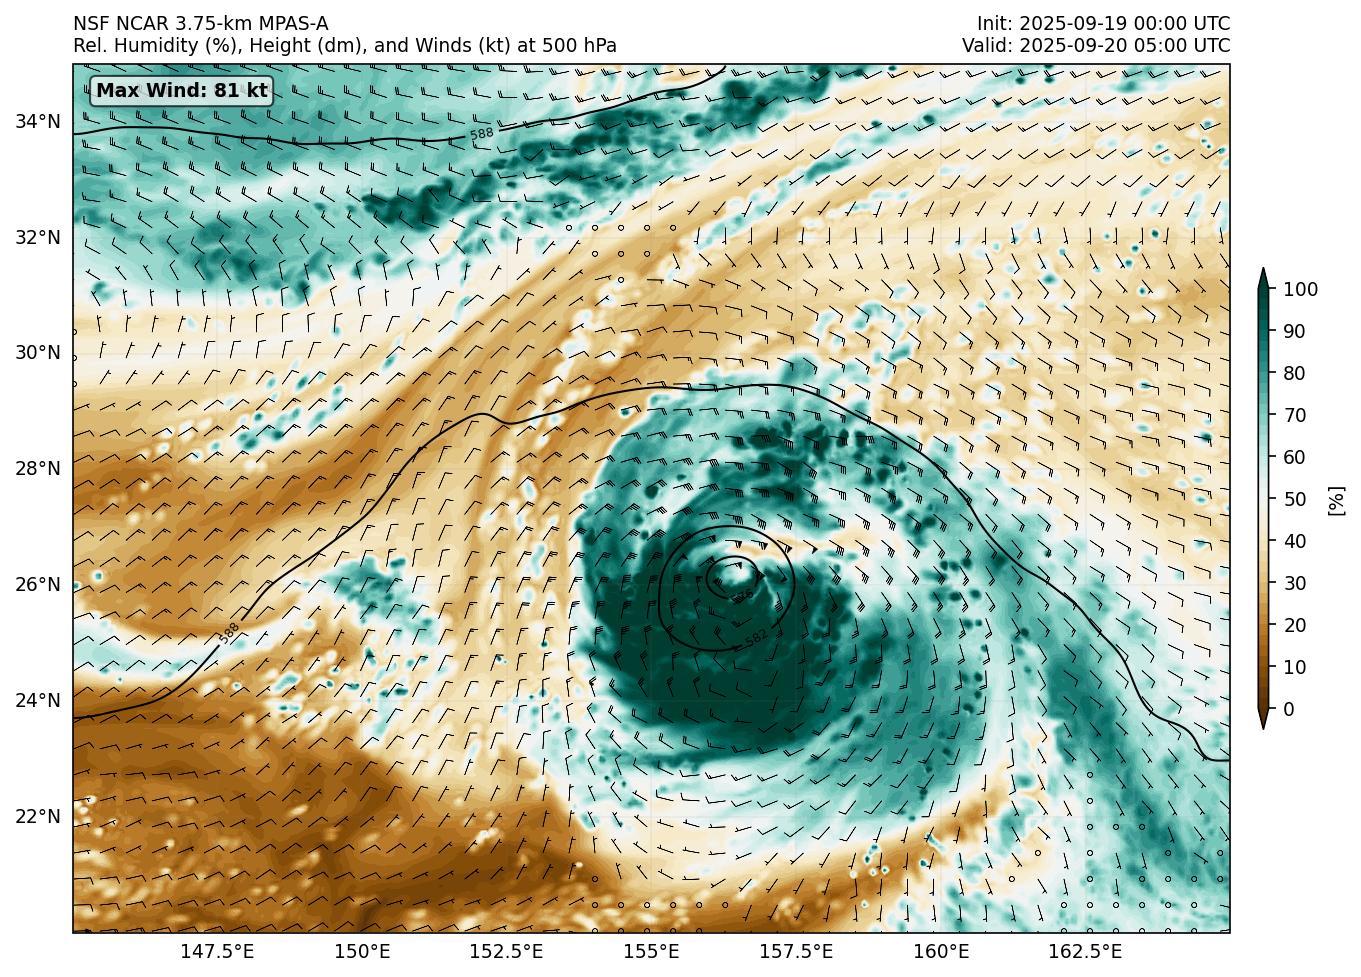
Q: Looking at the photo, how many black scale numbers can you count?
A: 11